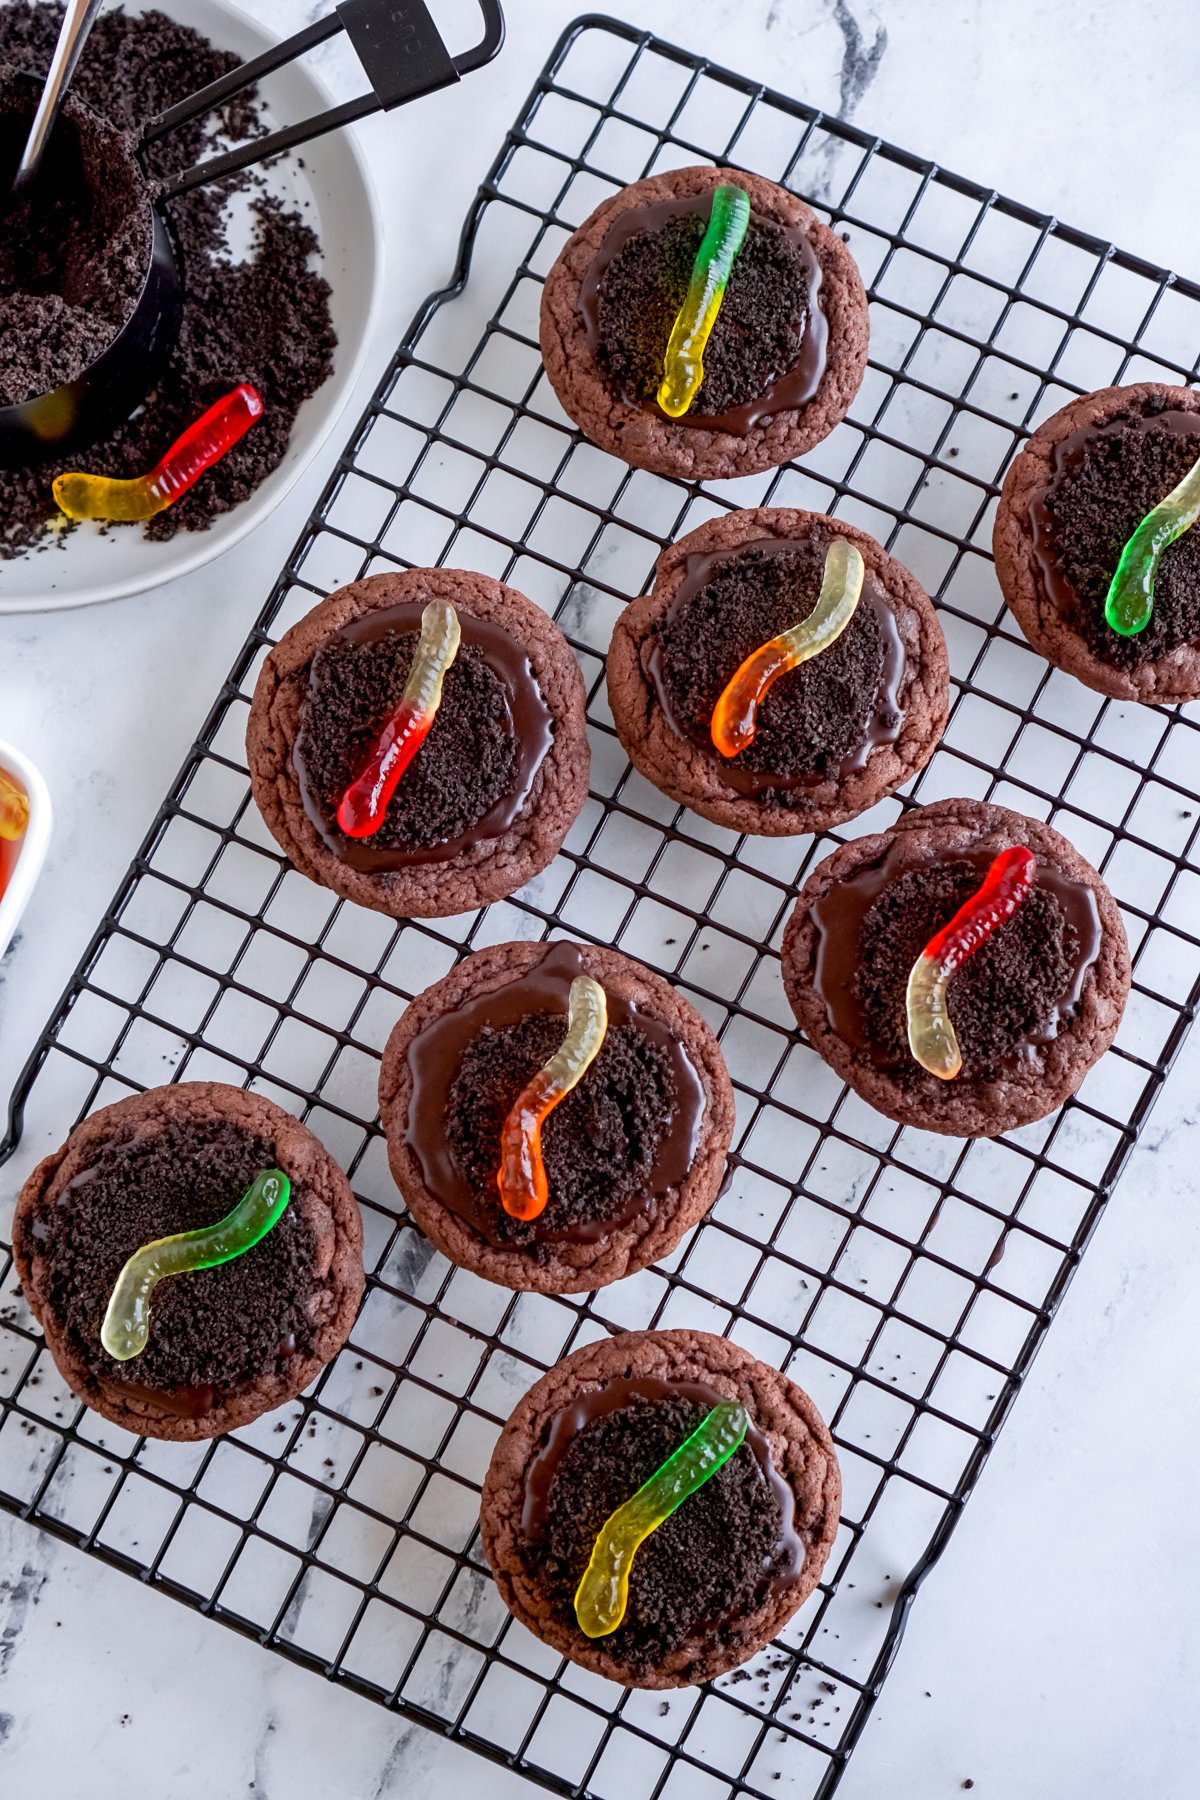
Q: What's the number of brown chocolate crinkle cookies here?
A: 8